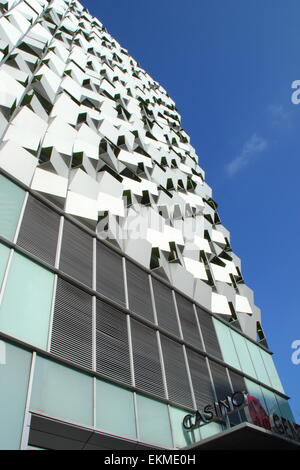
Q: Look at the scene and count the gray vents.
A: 14